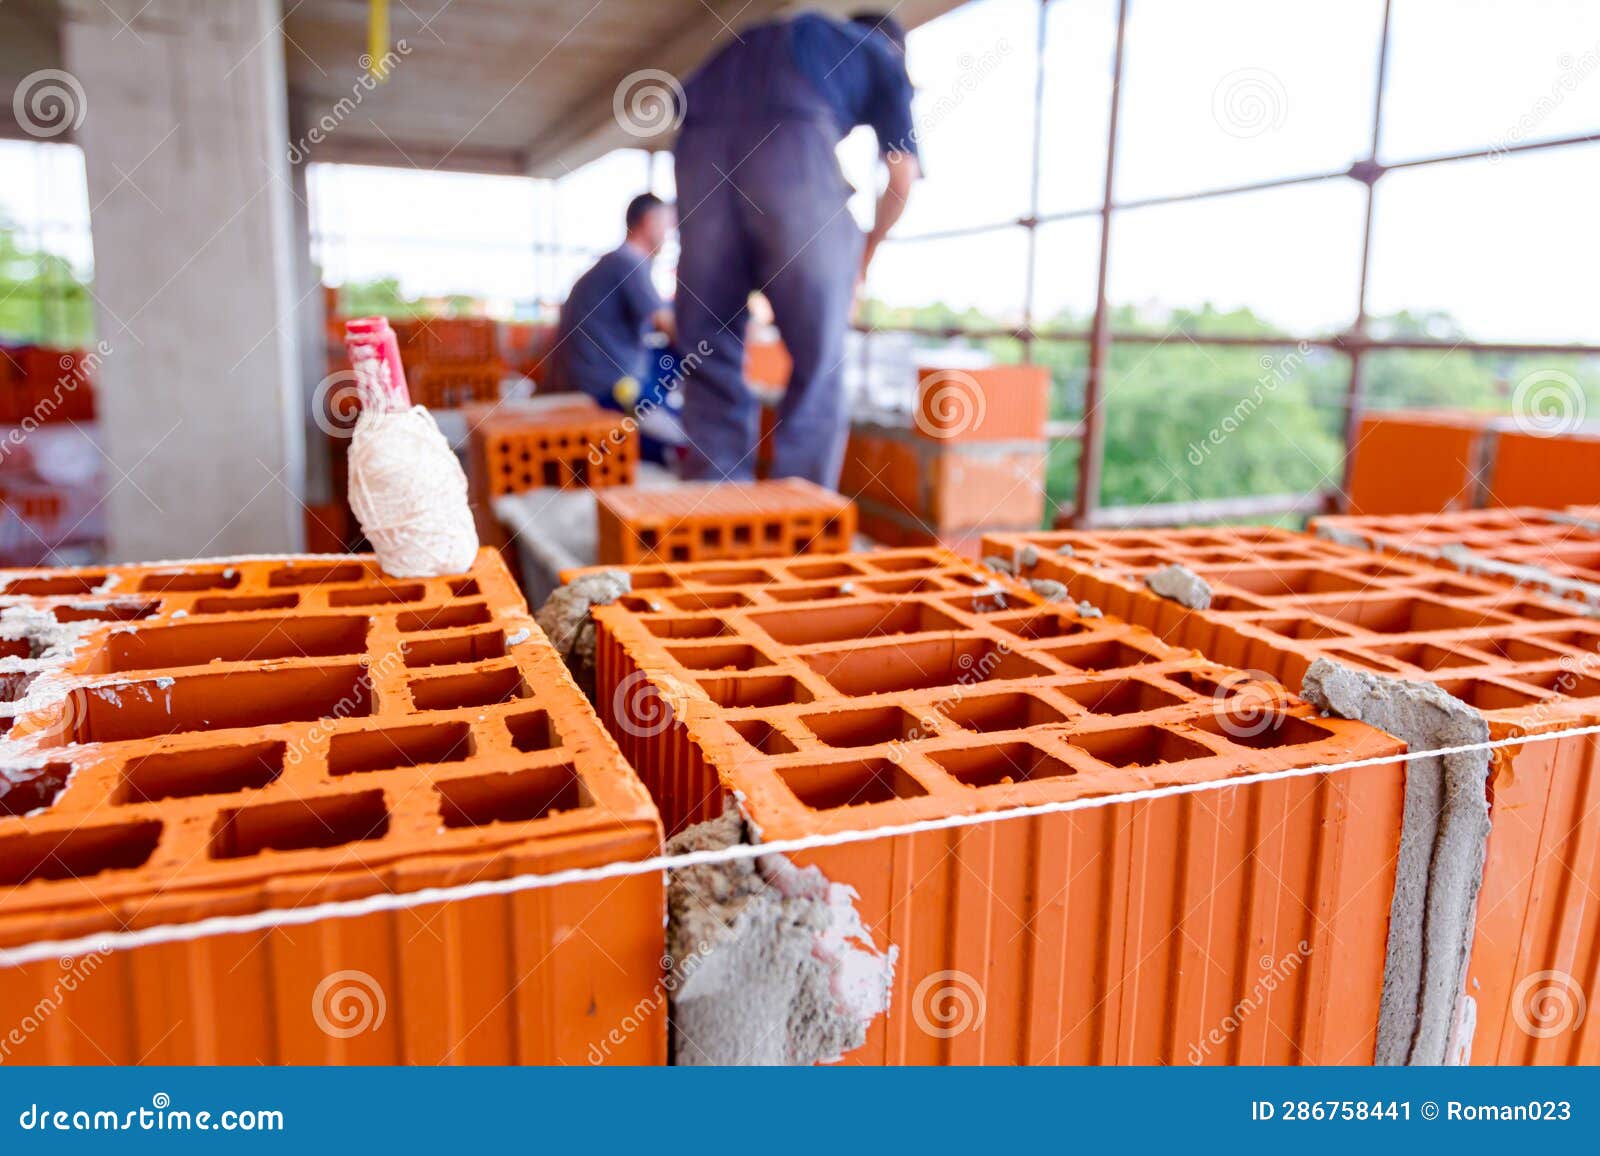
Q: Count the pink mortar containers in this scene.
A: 1